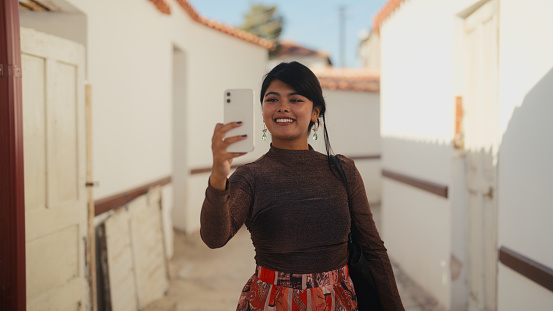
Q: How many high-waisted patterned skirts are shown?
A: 1